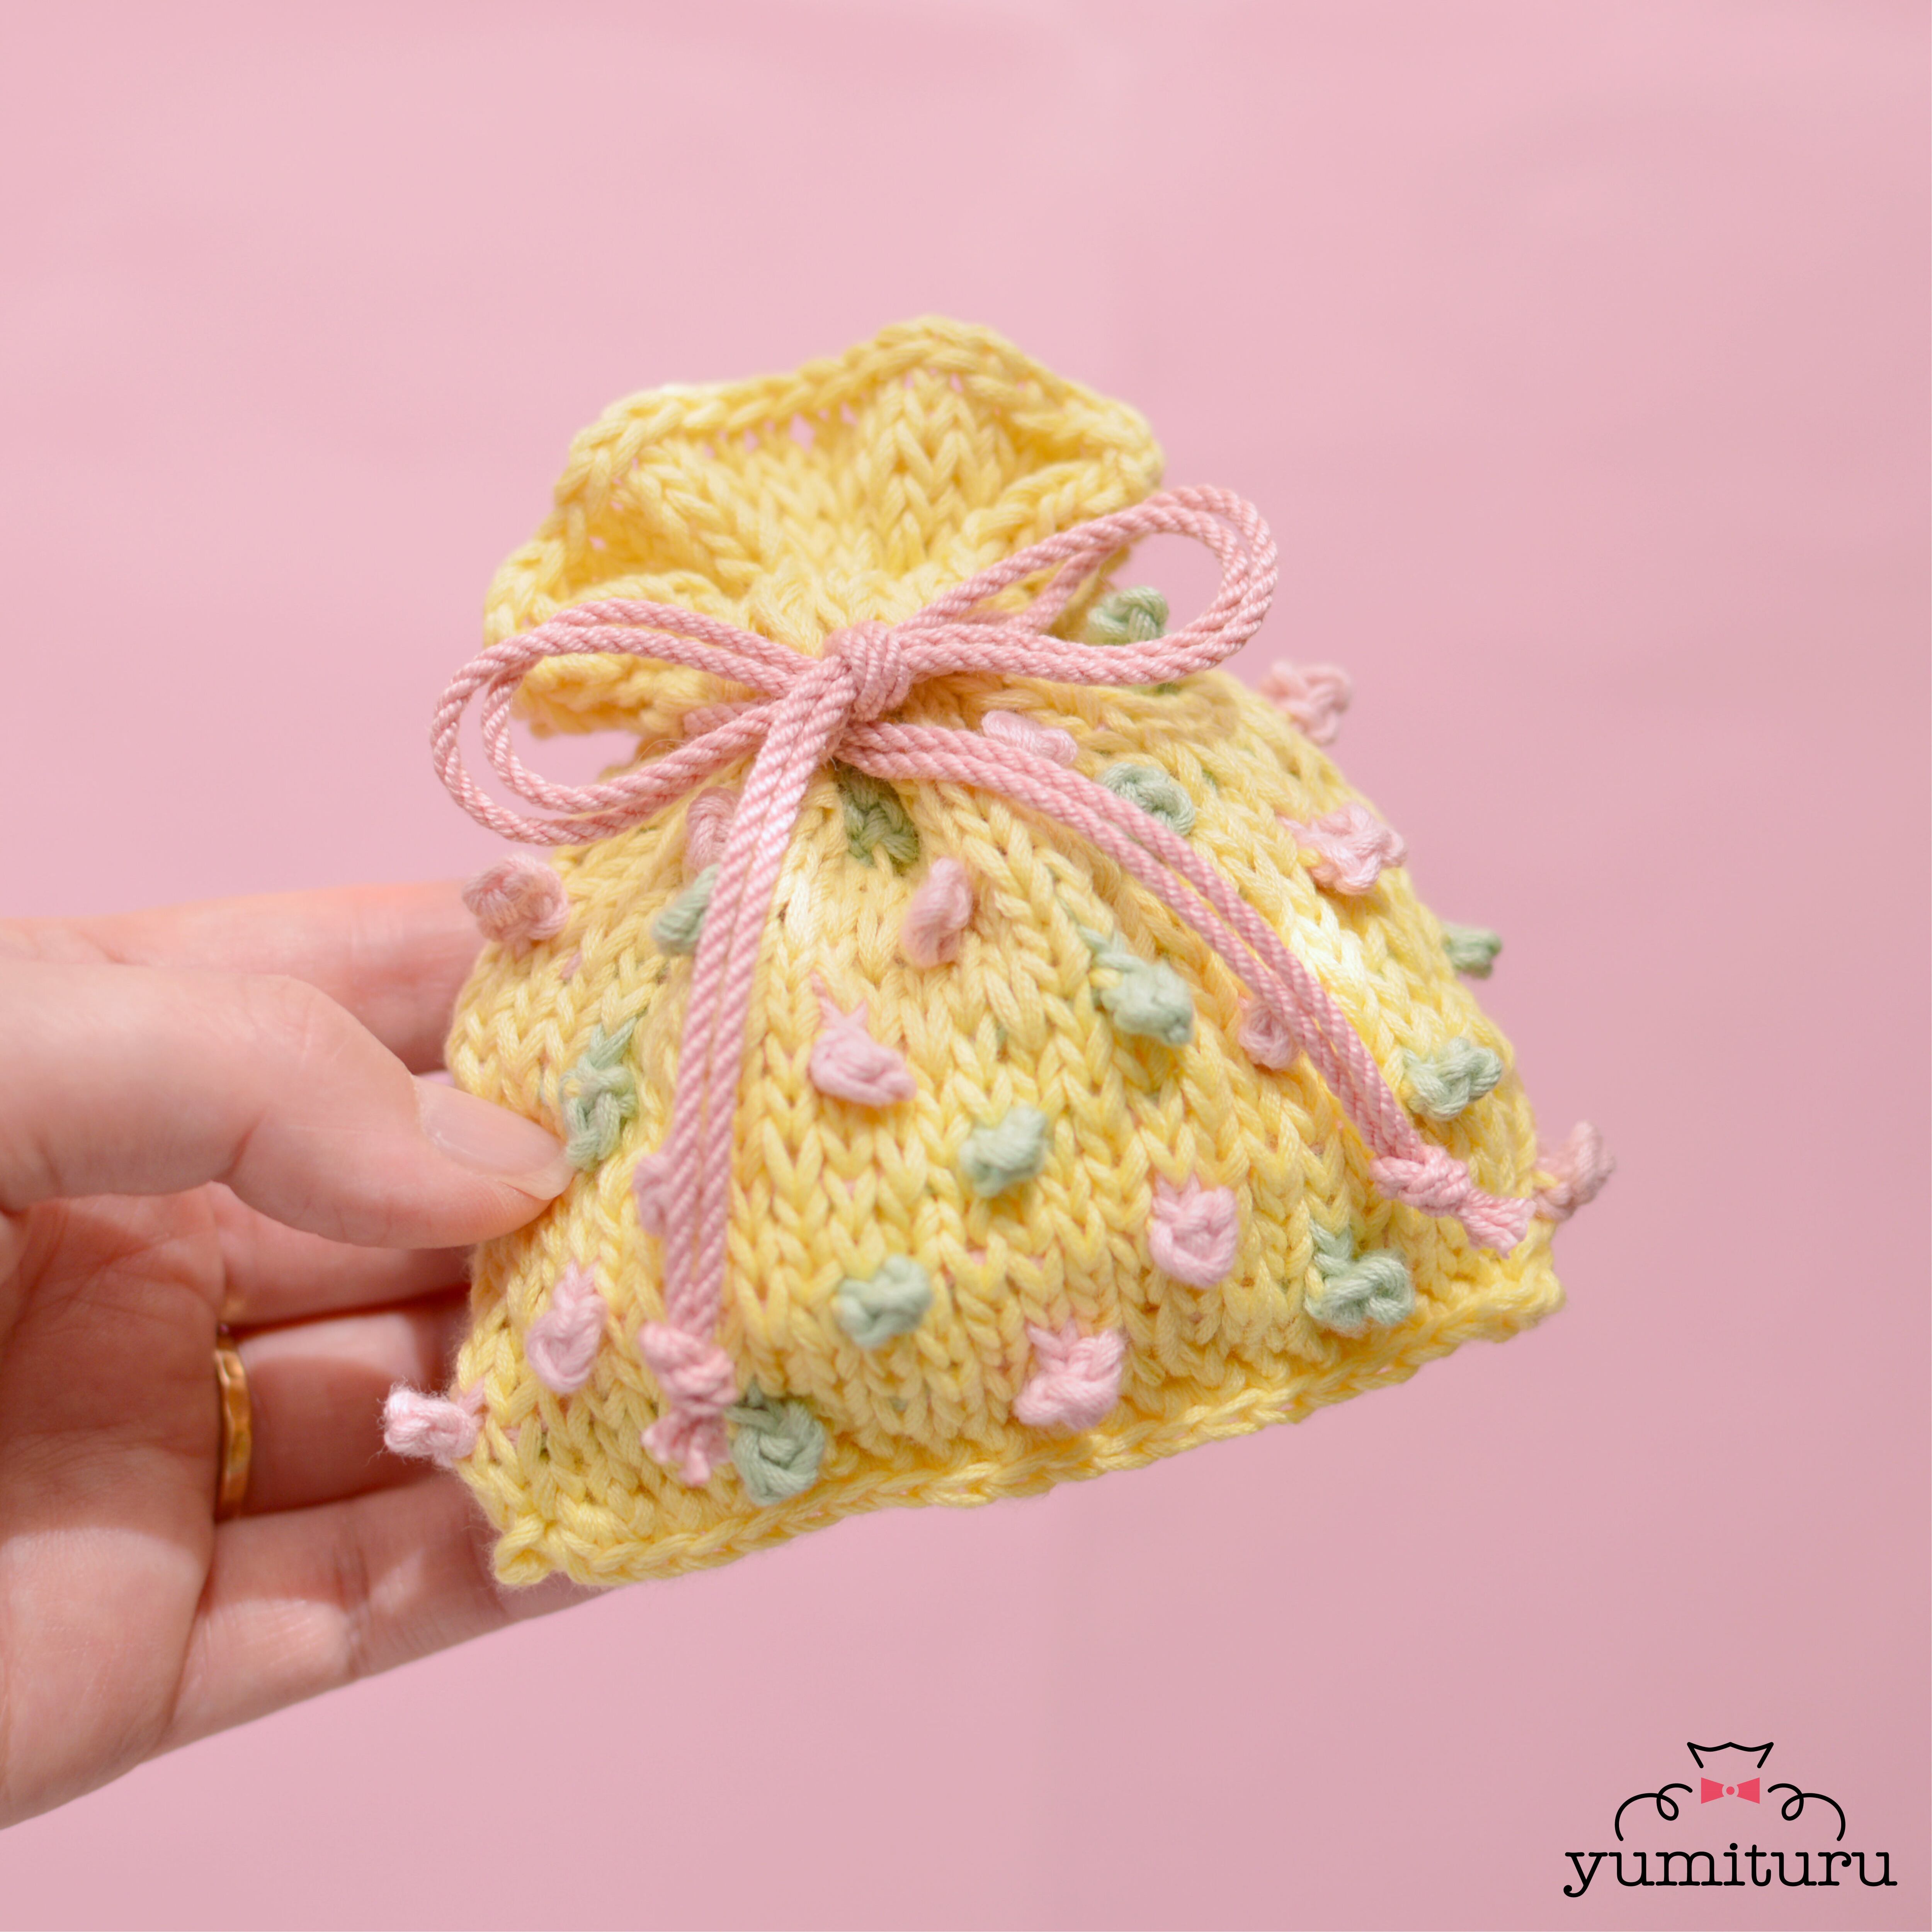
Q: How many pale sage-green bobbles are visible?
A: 12